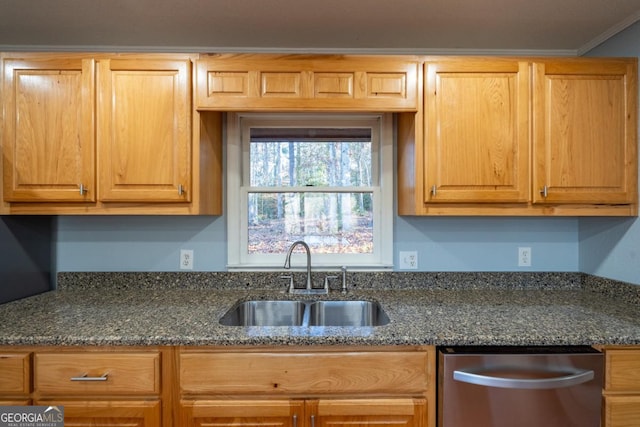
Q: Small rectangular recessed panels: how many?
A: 4